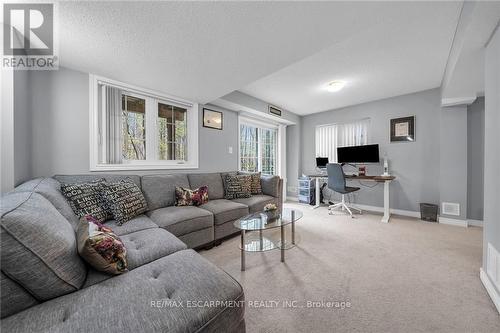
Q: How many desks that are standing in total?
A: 1